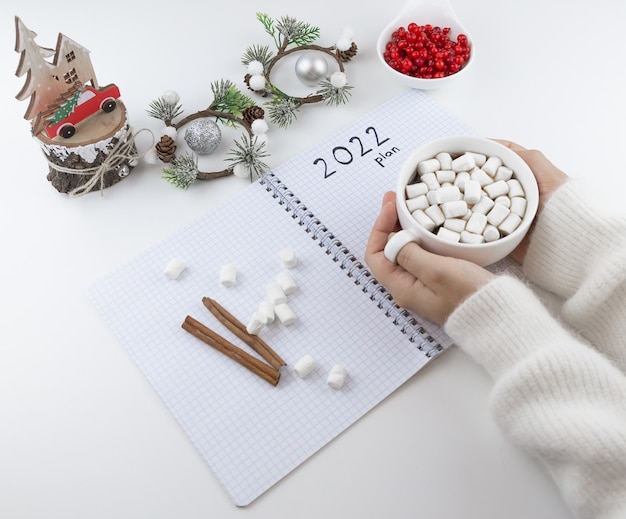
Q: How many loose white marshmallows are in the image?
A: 10